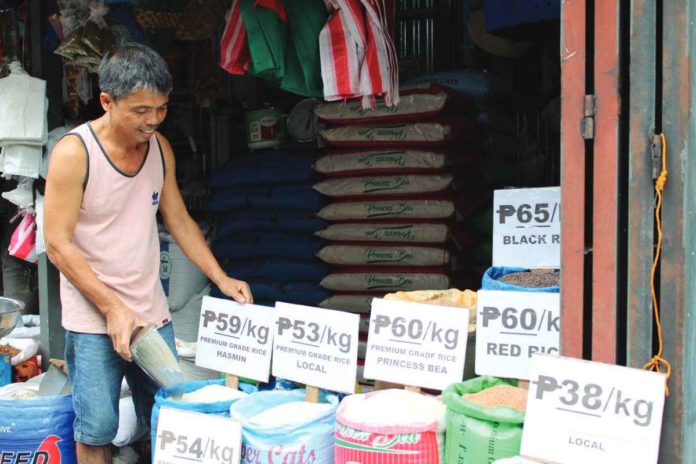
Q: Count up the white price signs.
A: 7